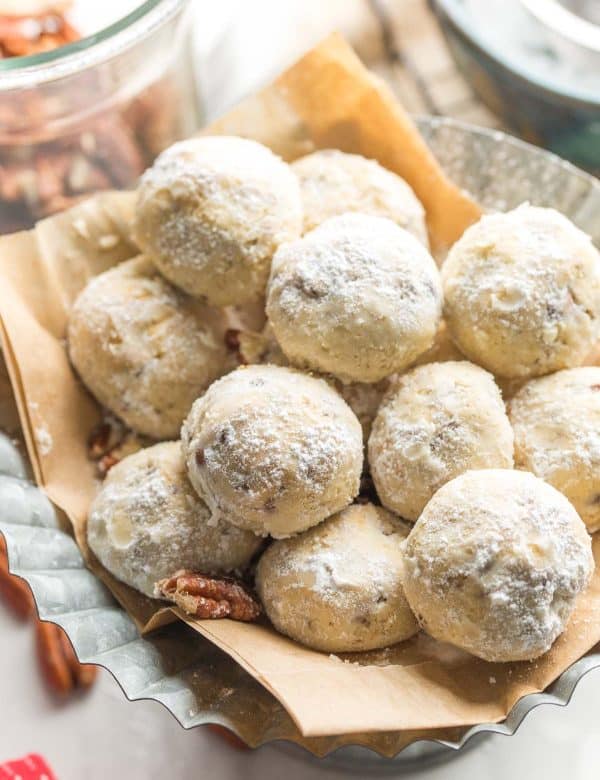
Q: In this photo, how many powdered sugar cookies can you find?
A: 11